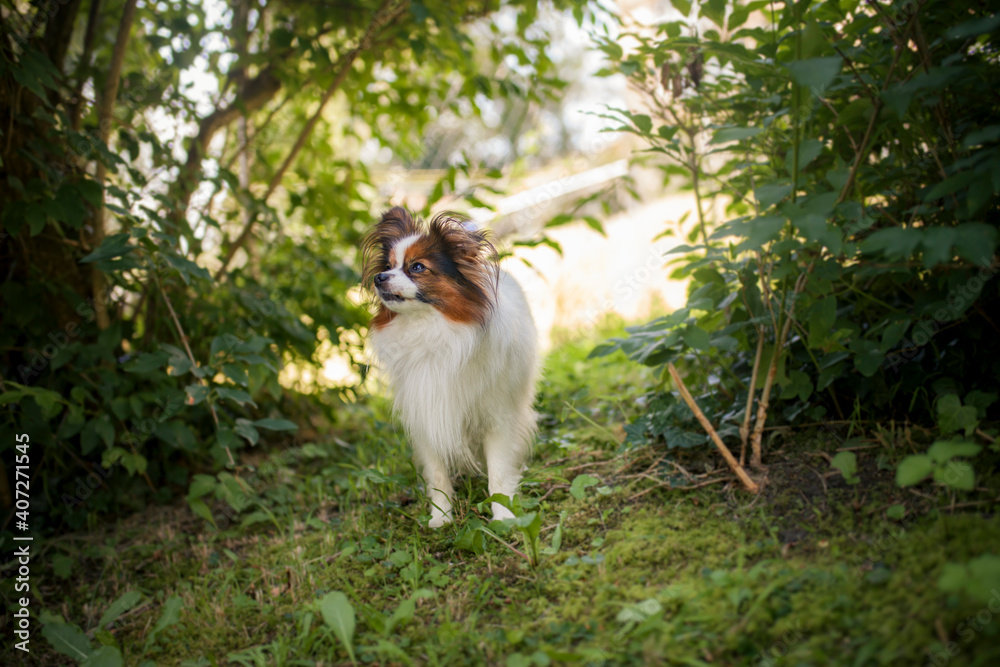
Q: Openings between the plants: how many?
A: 1